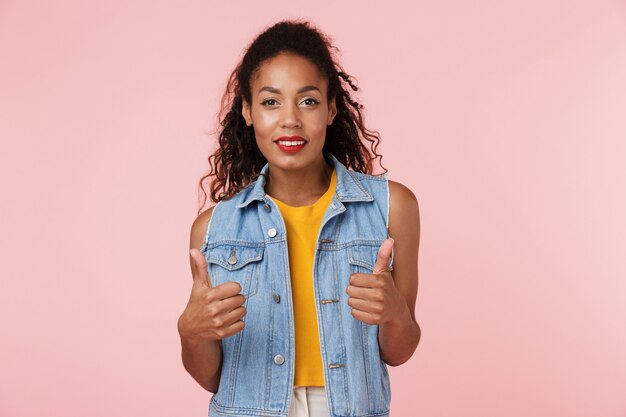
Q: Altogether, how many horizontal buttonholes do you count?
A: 3